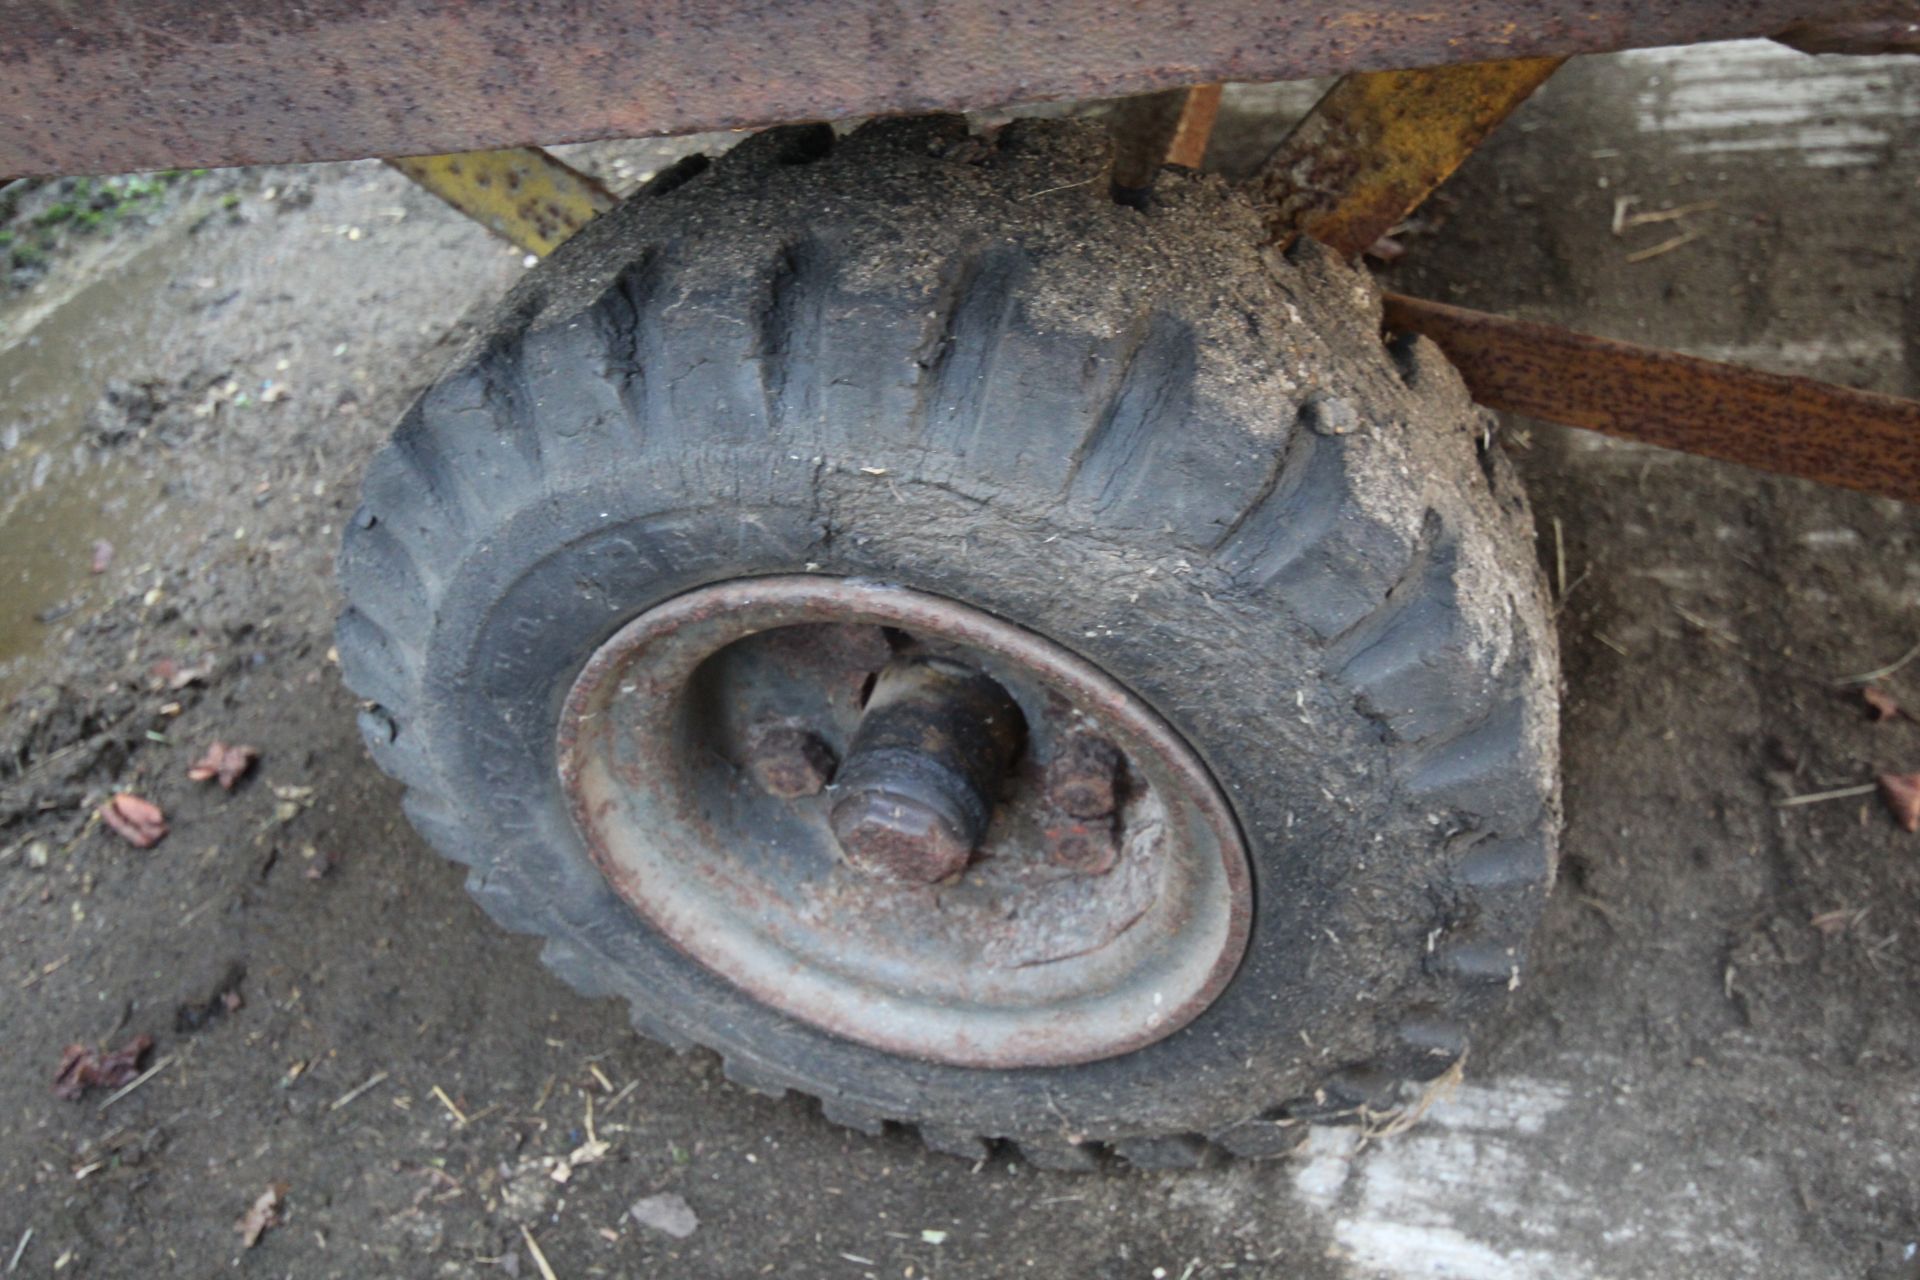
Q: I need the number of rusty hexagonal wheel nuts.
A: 3